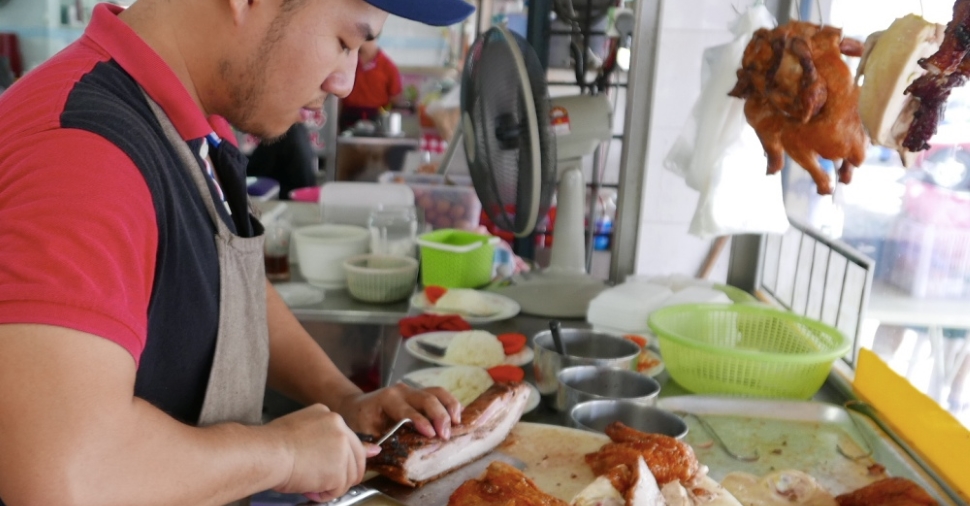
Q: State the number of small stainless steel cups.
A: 3